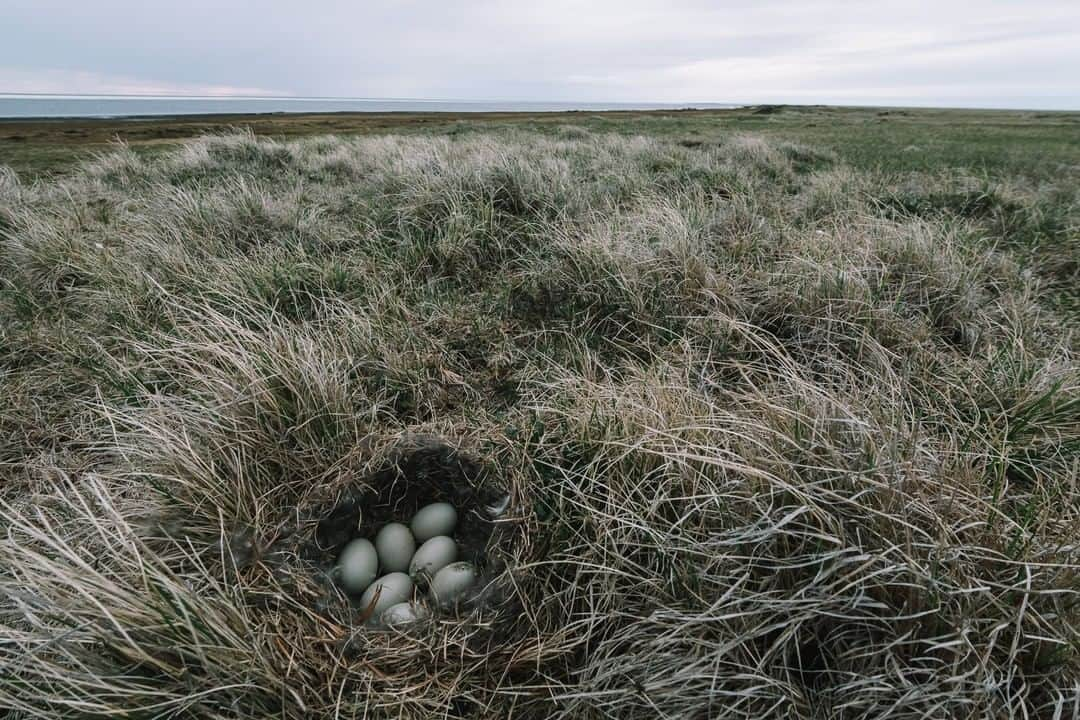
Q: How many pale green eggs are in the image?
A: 7